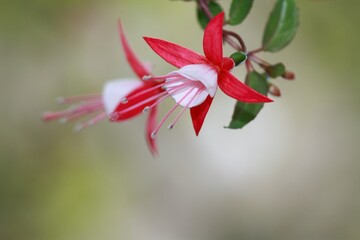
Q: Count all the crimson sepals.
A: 7